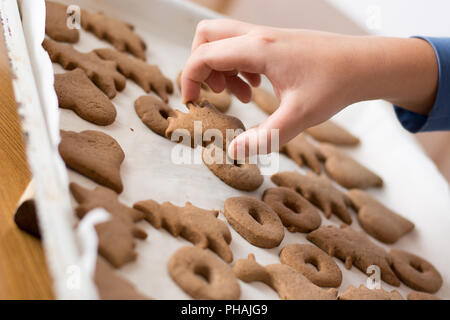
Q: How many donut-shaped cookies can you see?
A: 7